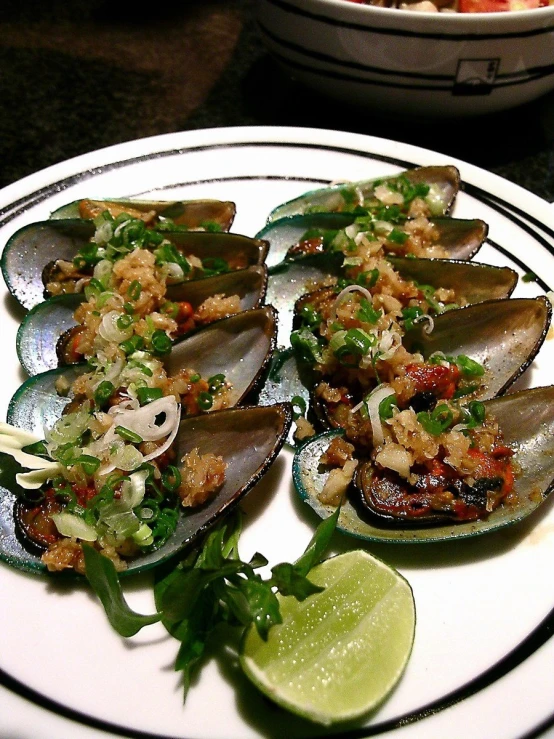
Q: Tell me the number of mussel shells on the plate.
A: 10